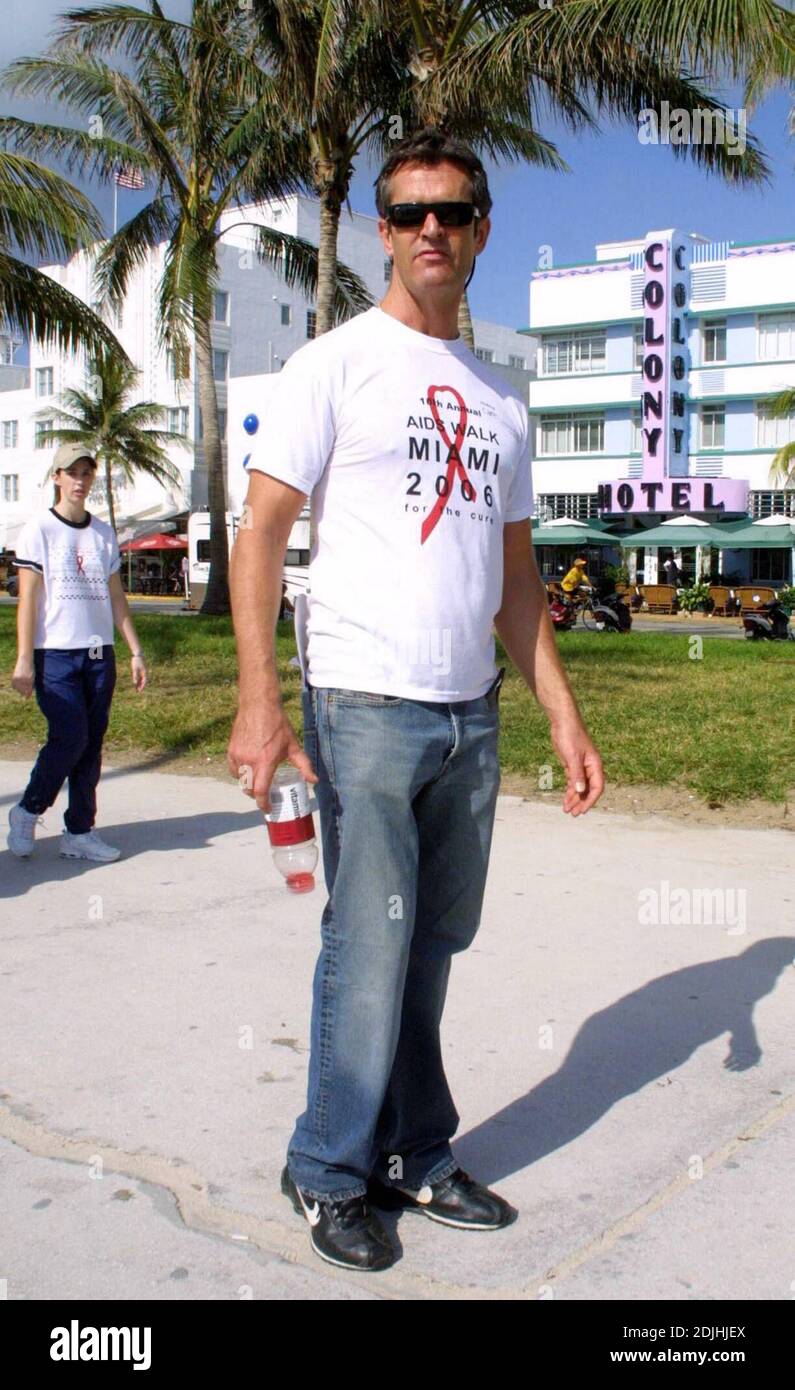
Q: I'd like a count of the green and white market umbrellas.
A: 3